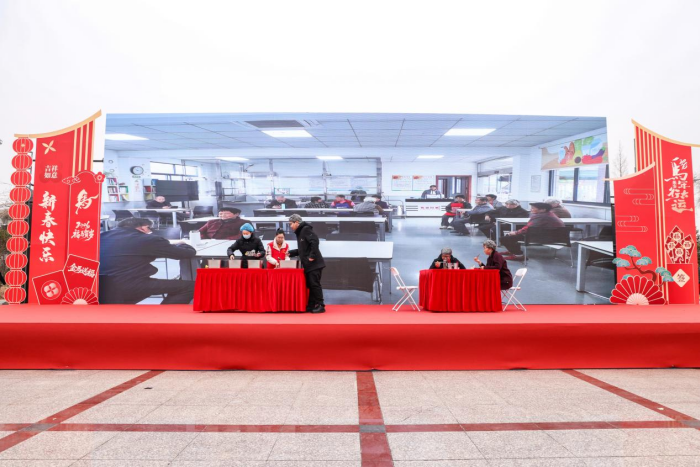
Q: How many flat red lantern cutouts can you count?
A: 10